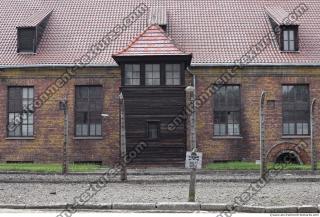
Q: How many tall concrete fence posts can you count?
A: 5